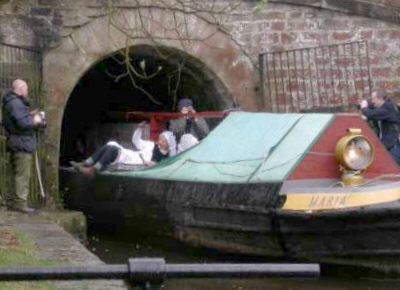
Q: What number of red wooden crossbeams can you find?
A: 1